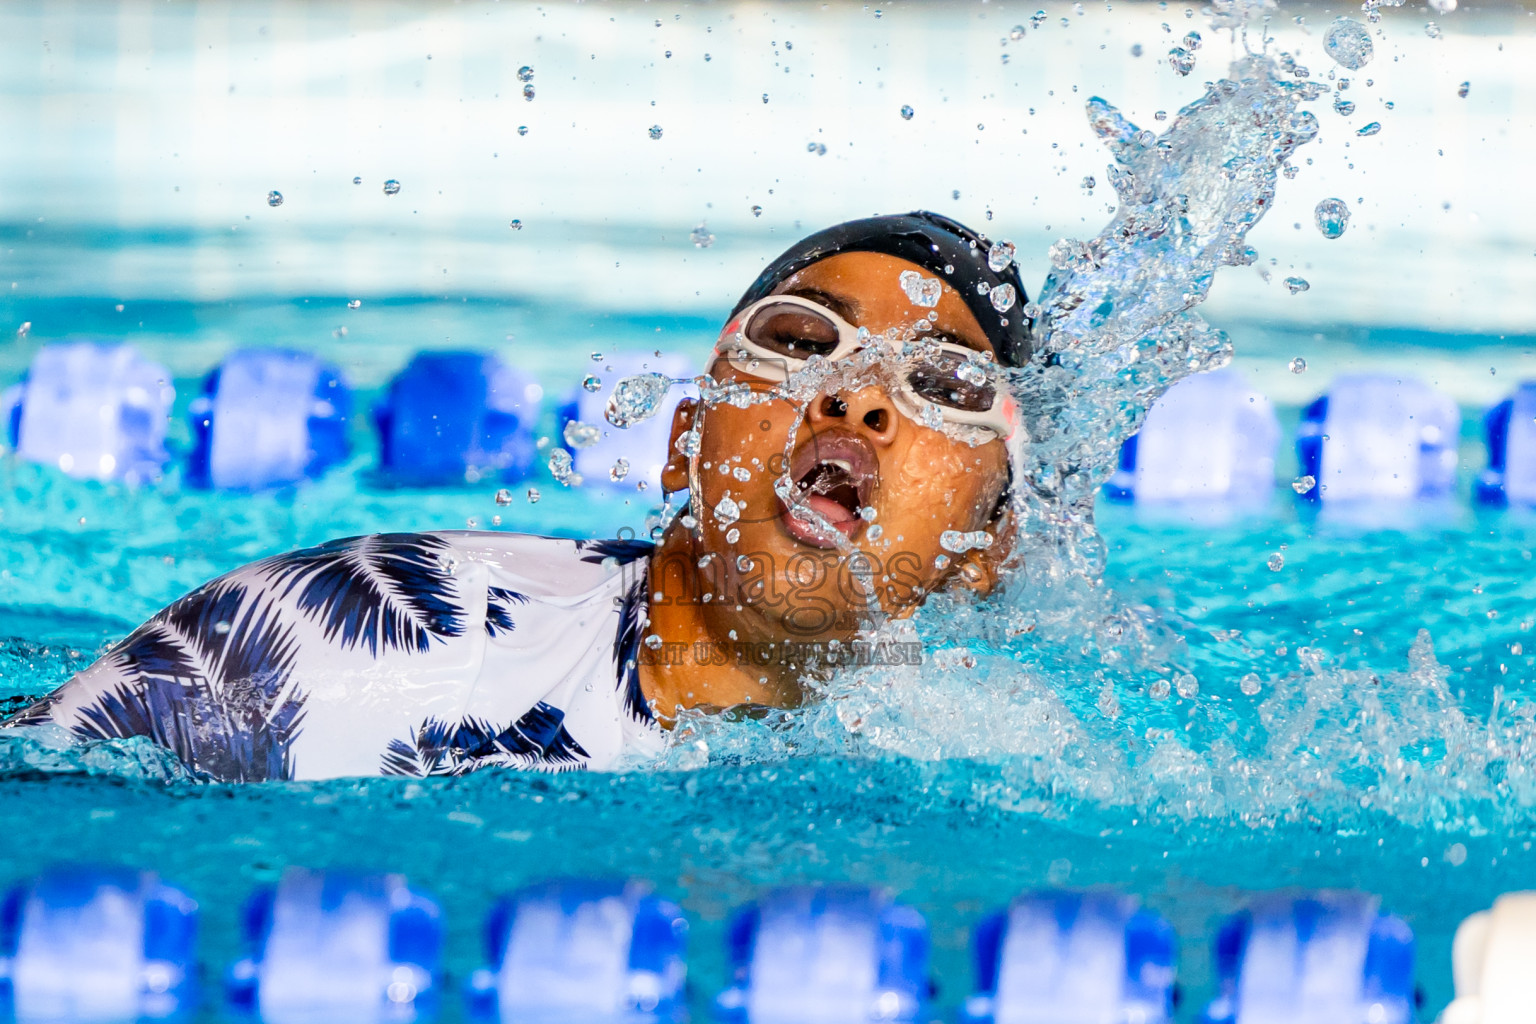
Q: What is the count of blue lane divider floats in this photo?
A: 13